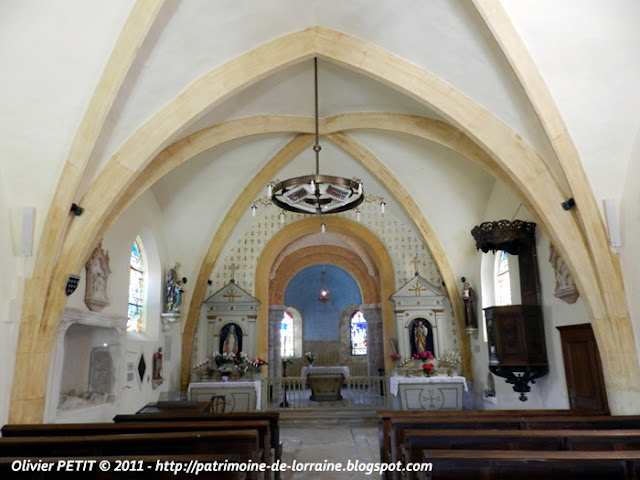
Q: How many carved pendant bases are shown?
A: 1